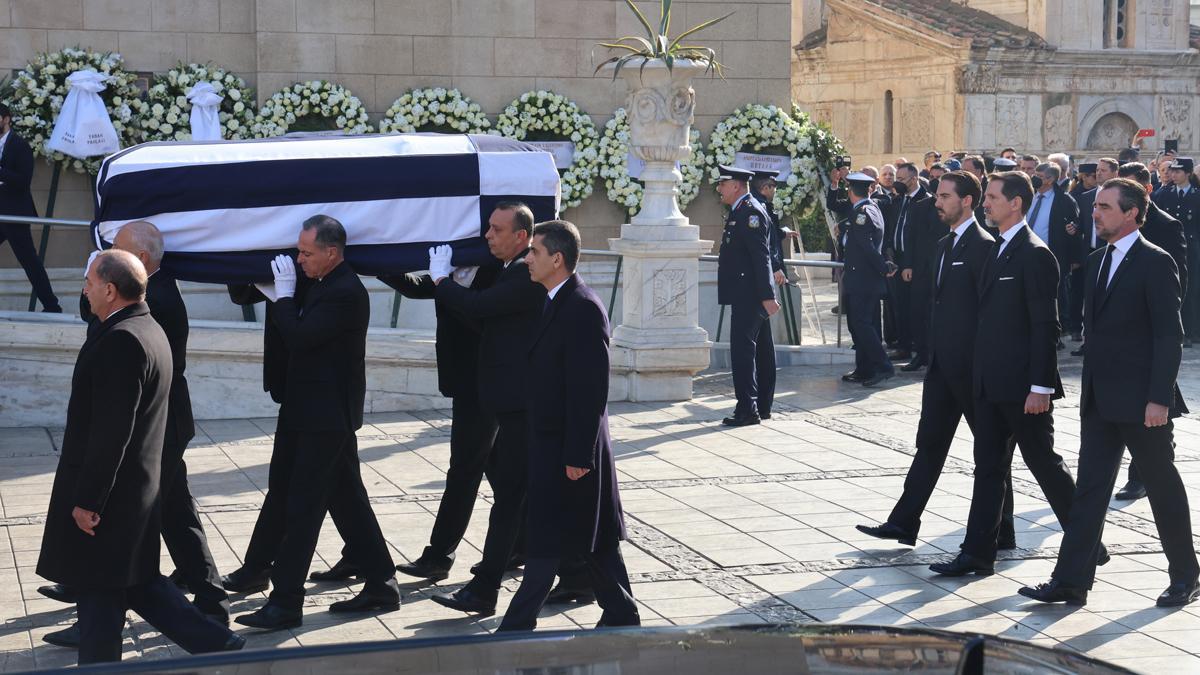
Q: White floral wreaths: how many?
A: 7